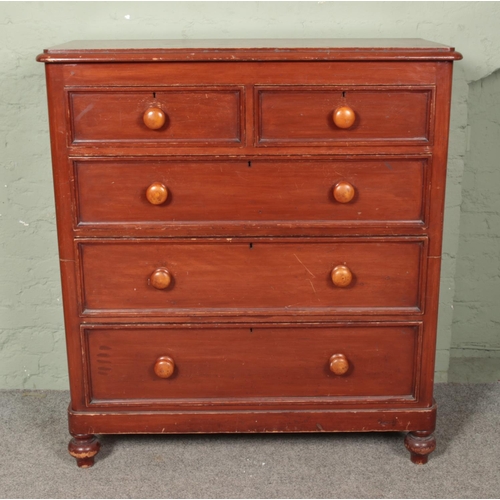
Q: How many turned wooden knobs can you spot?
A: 8